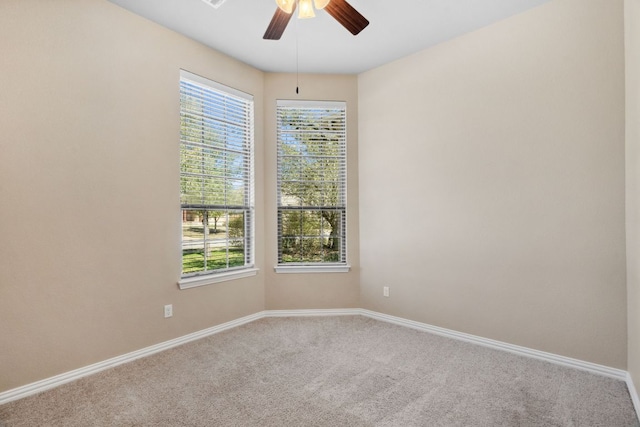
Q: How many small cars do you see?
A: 0